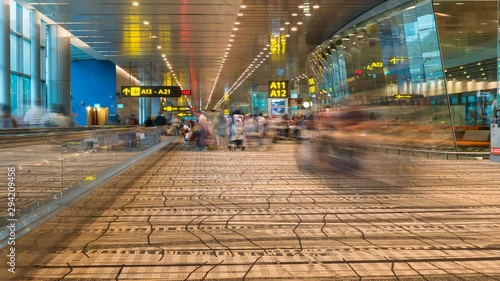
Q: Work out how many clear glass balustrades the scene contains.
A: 1